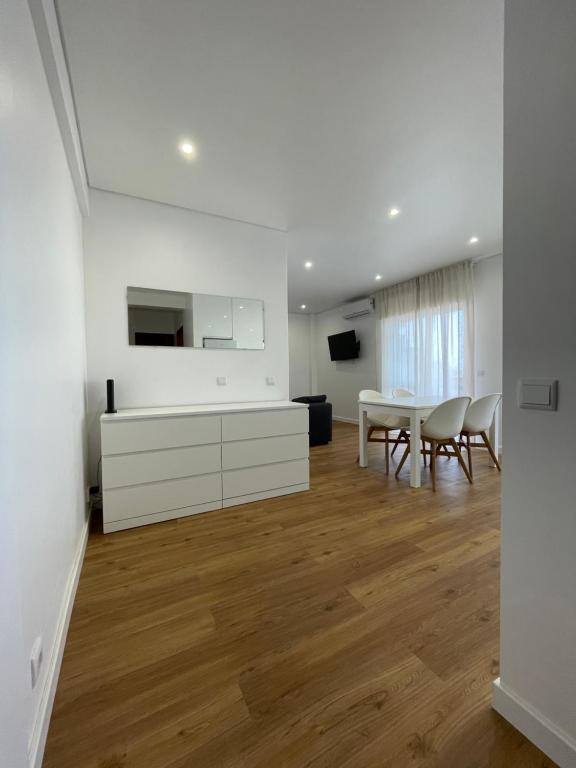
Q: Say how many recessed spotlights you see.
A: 6